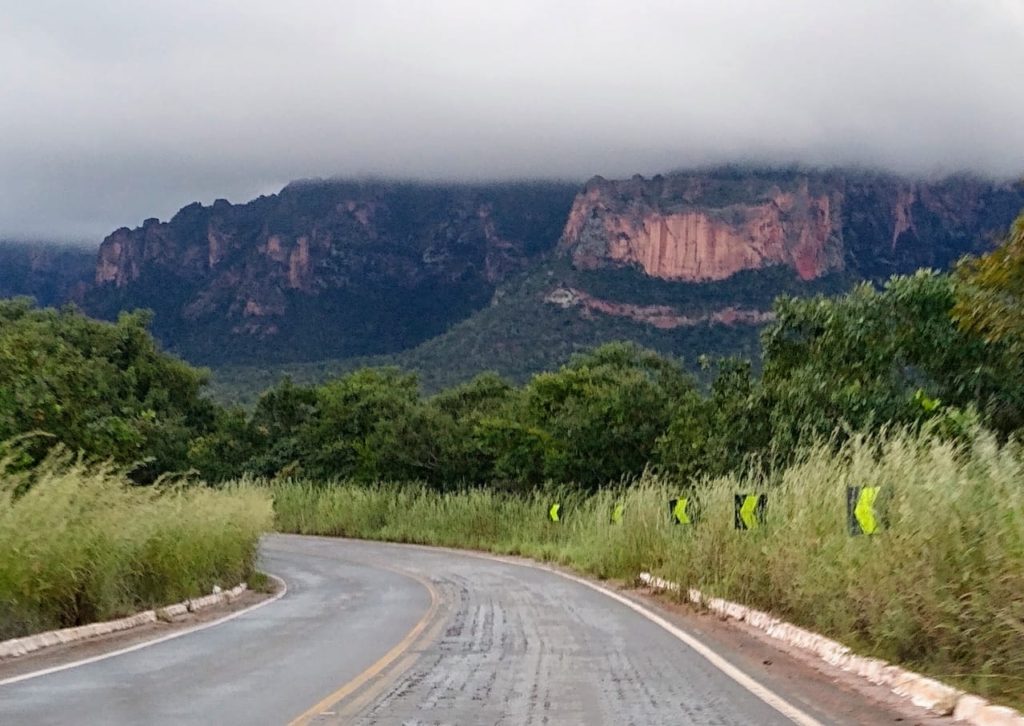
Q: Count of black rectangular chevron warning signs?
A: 5